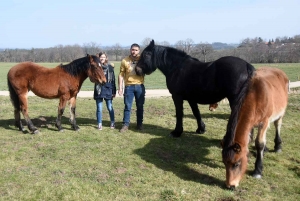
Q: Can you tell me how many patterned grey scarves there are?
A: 1